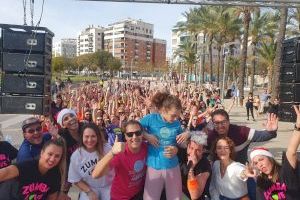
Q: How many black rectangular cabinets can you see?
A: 8